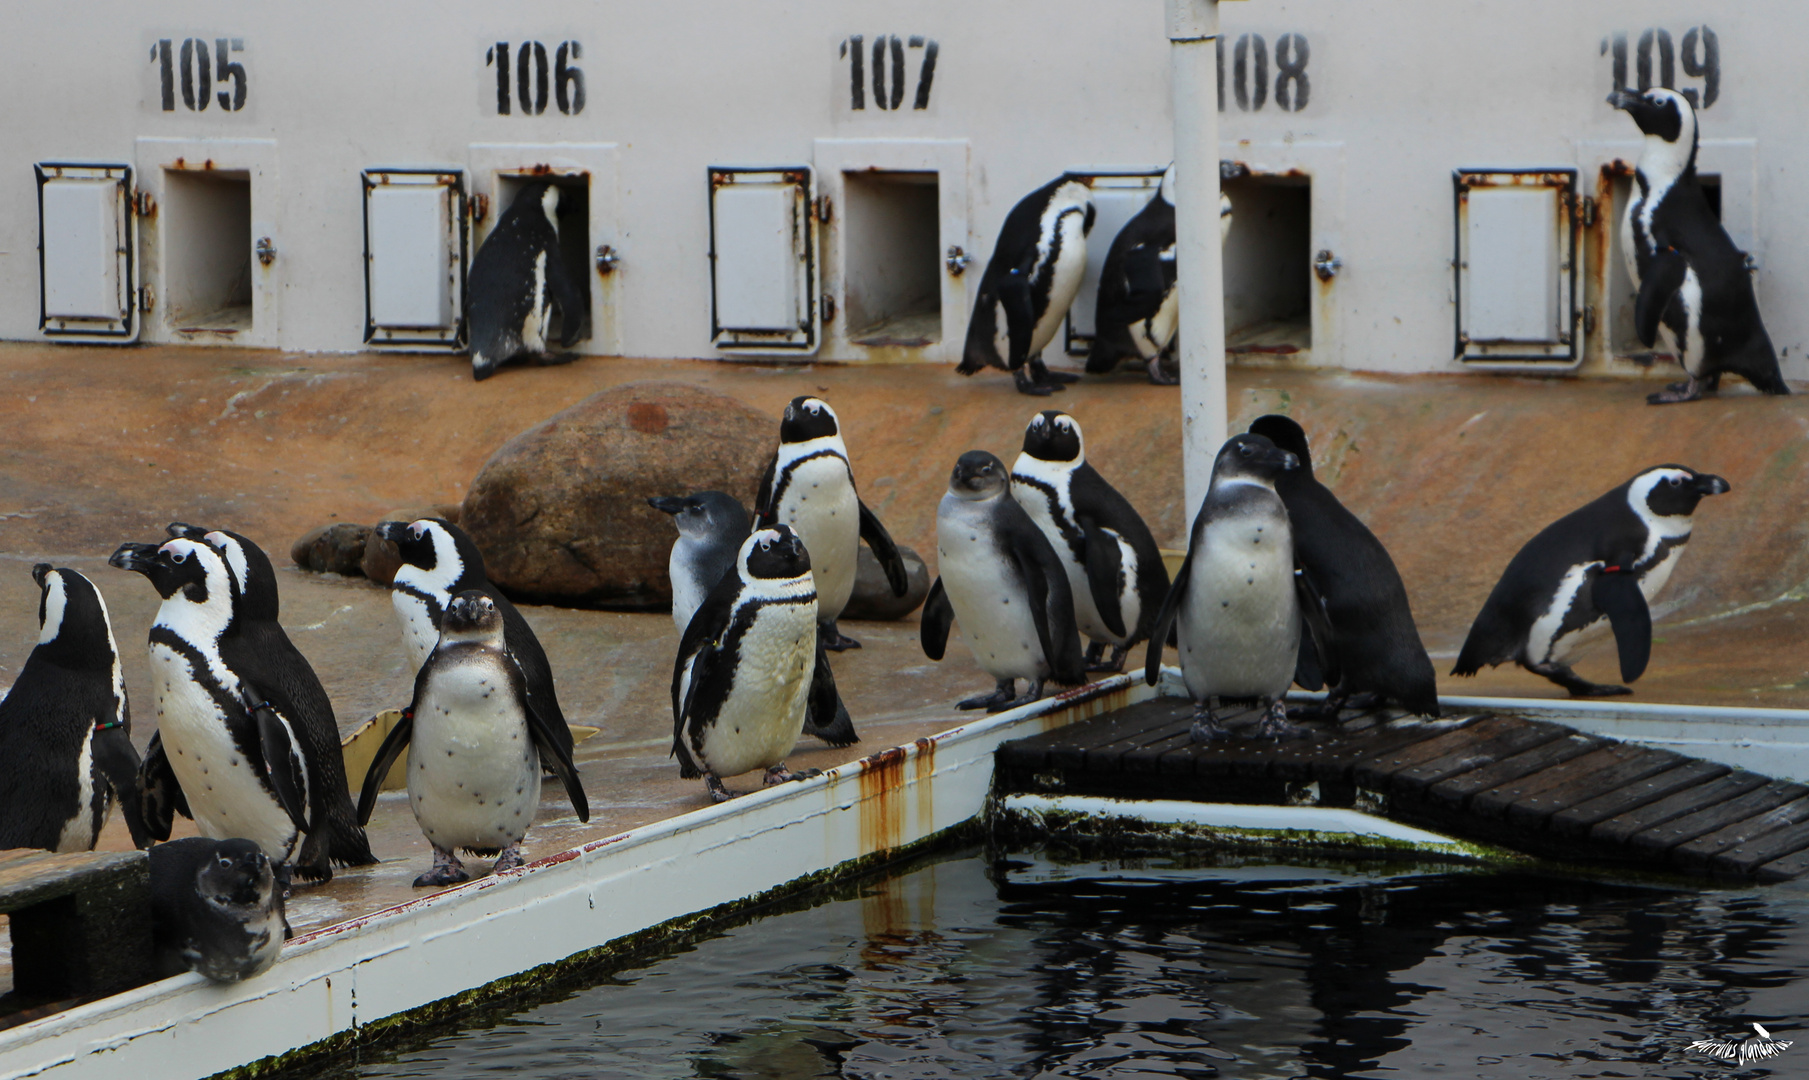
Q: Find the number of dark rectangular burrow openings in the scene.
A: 5